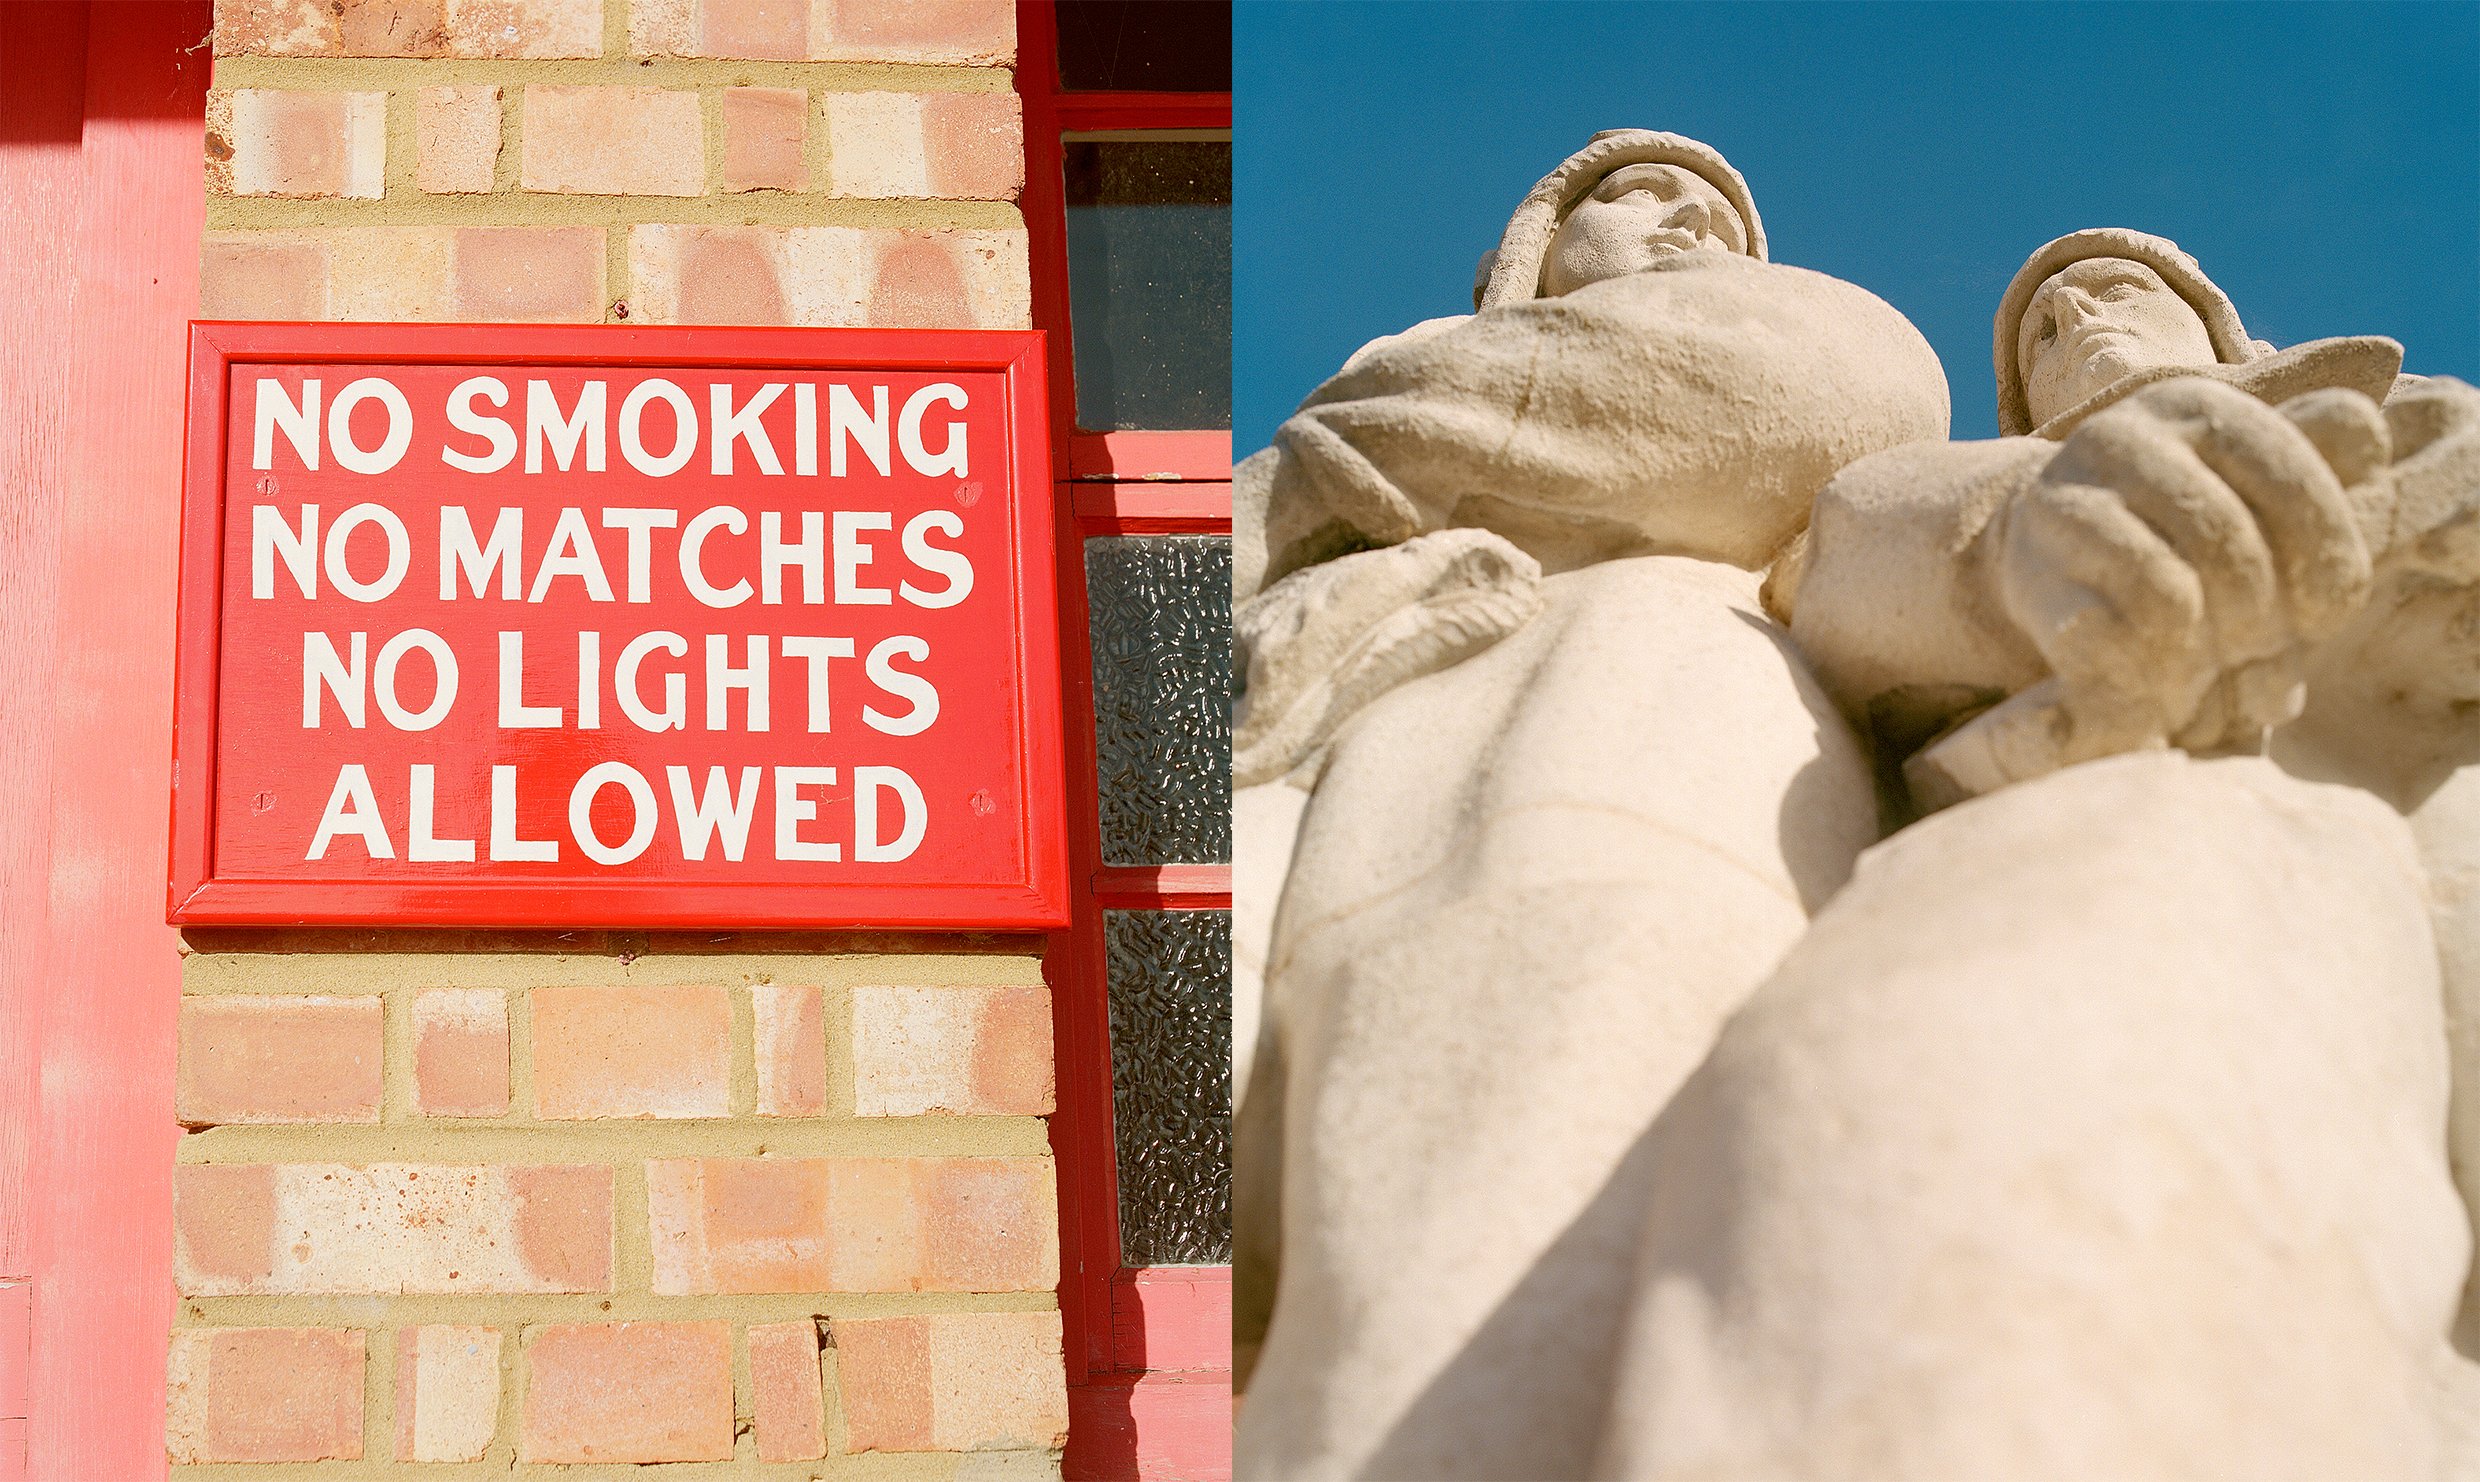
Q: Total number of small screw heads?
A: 4